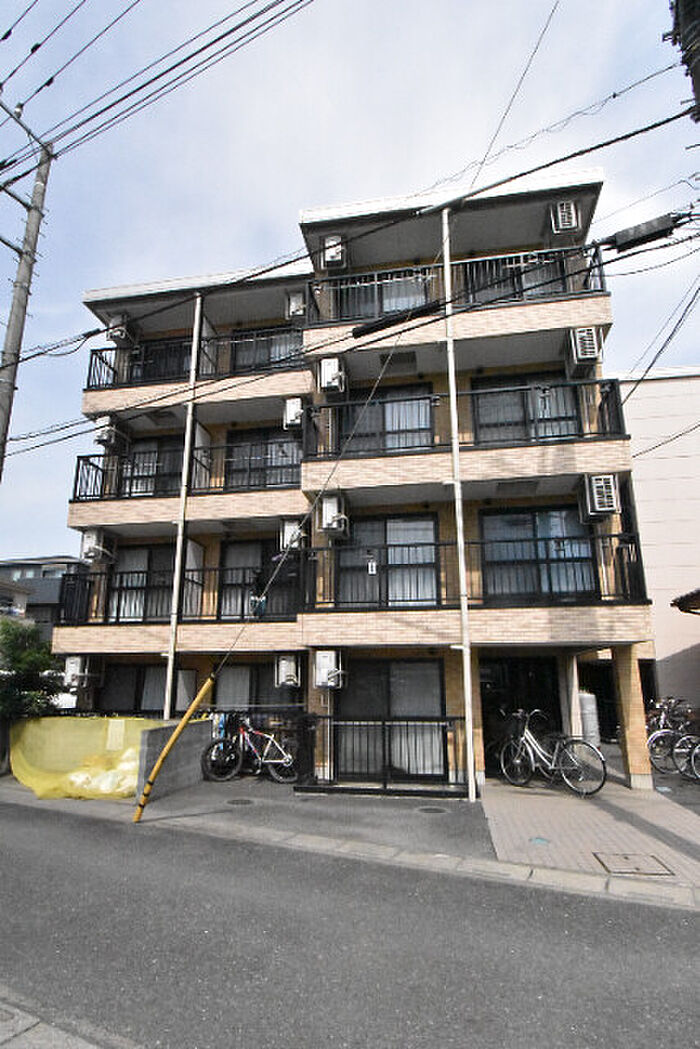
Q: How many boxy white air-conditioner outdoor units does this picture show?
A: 15